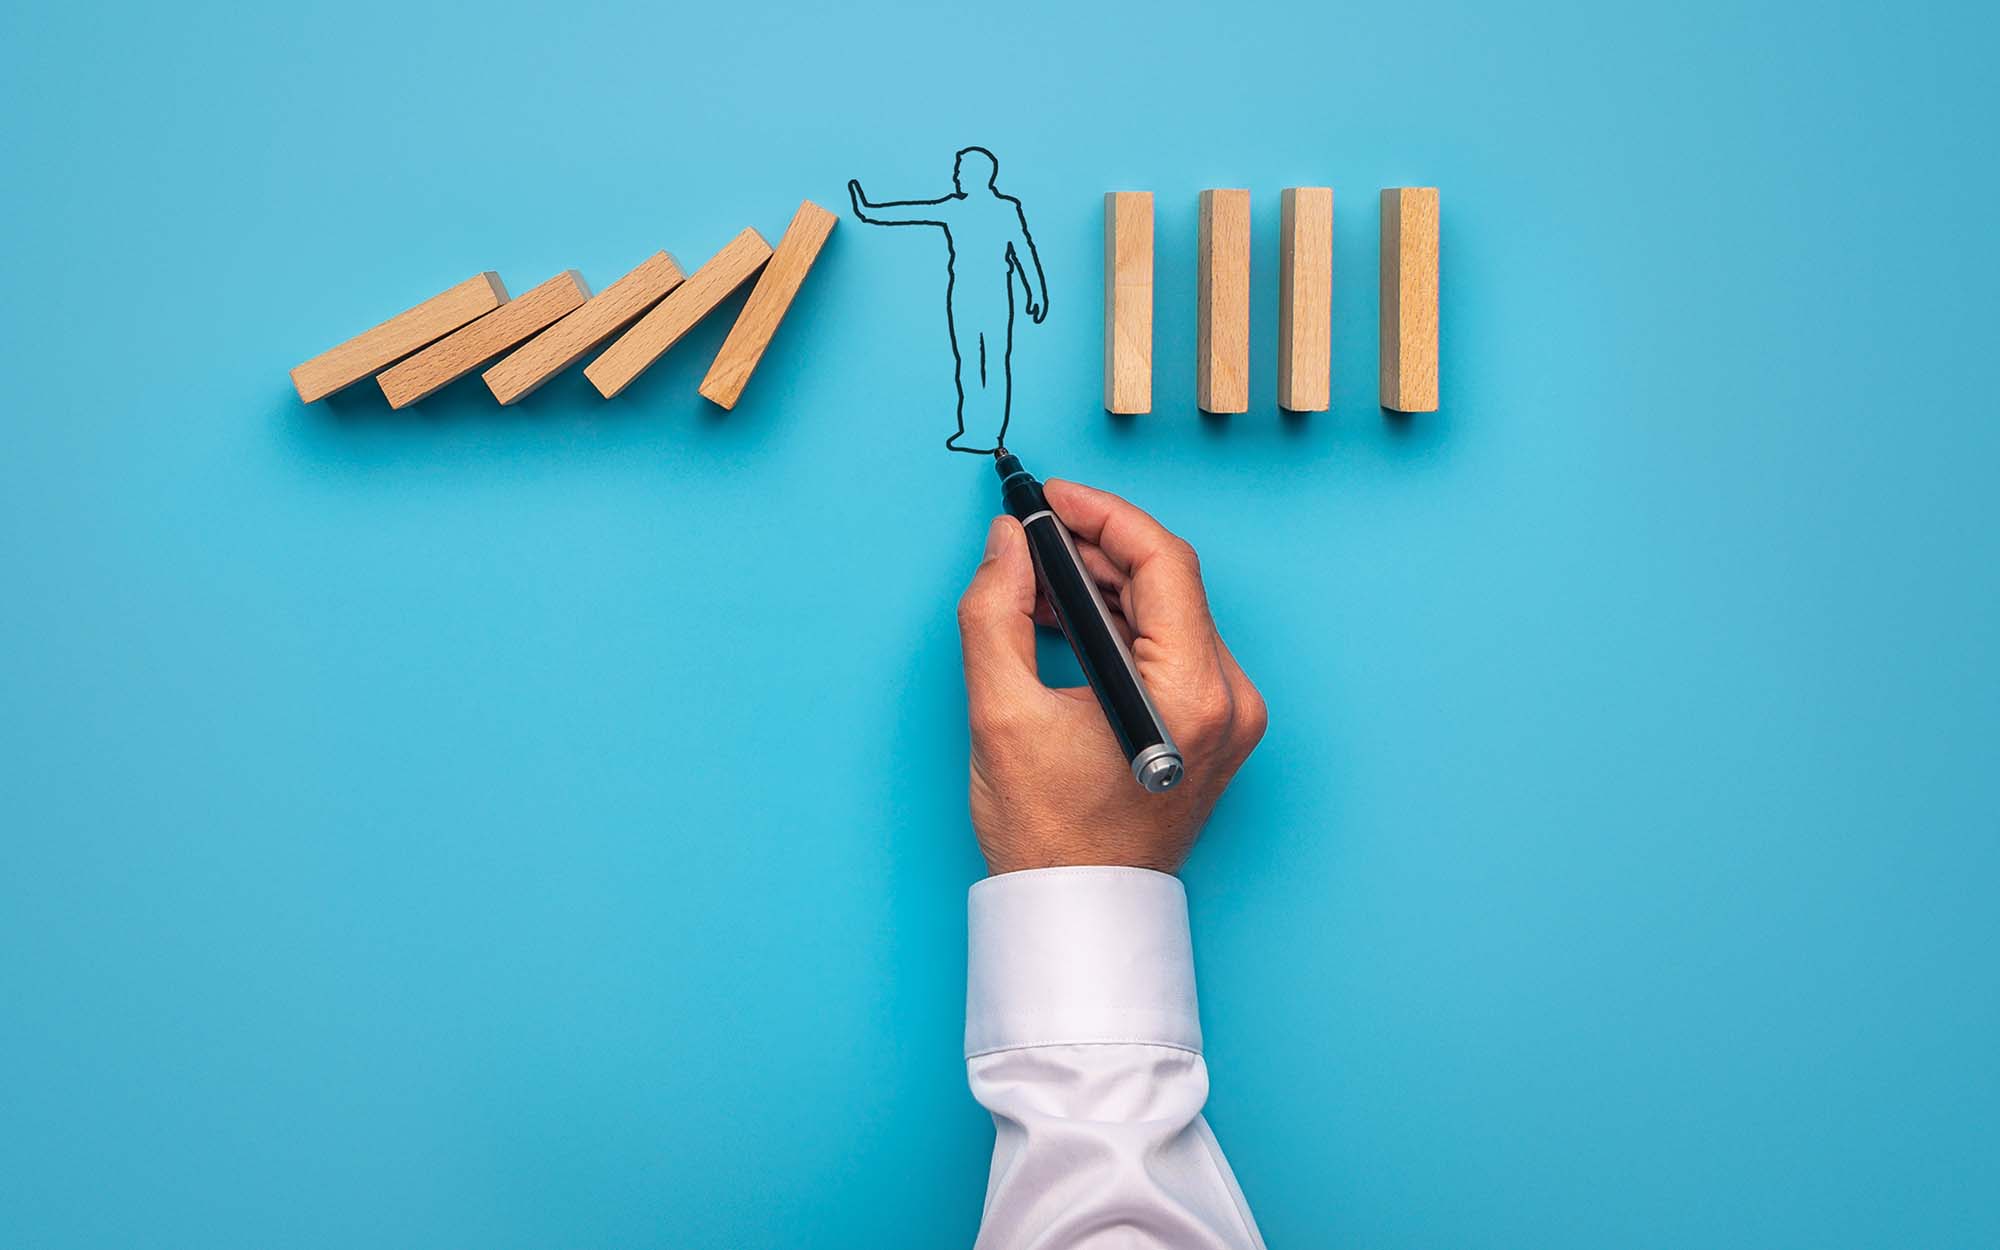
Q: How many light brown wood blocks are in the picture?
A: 9